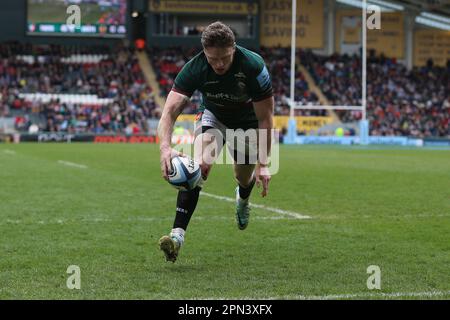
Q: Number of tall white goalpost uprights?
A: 2